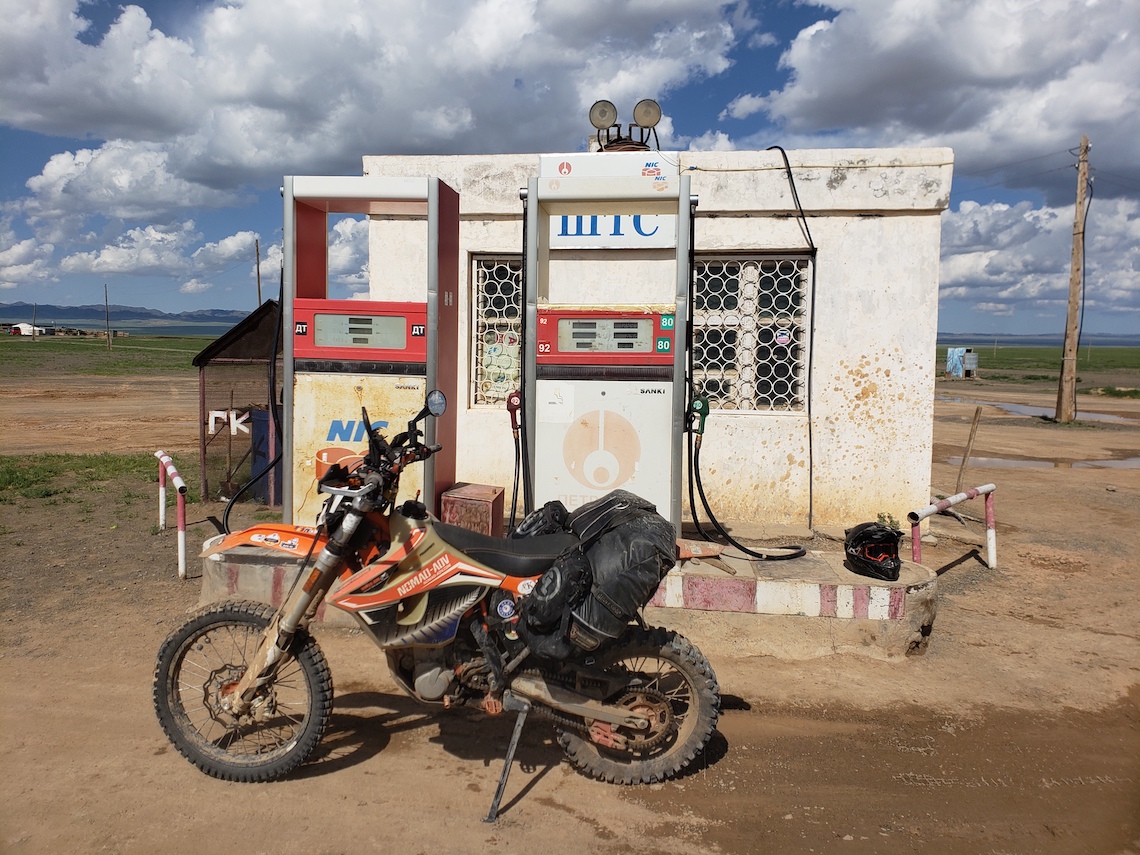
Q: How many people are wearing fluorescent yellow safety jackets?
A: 0